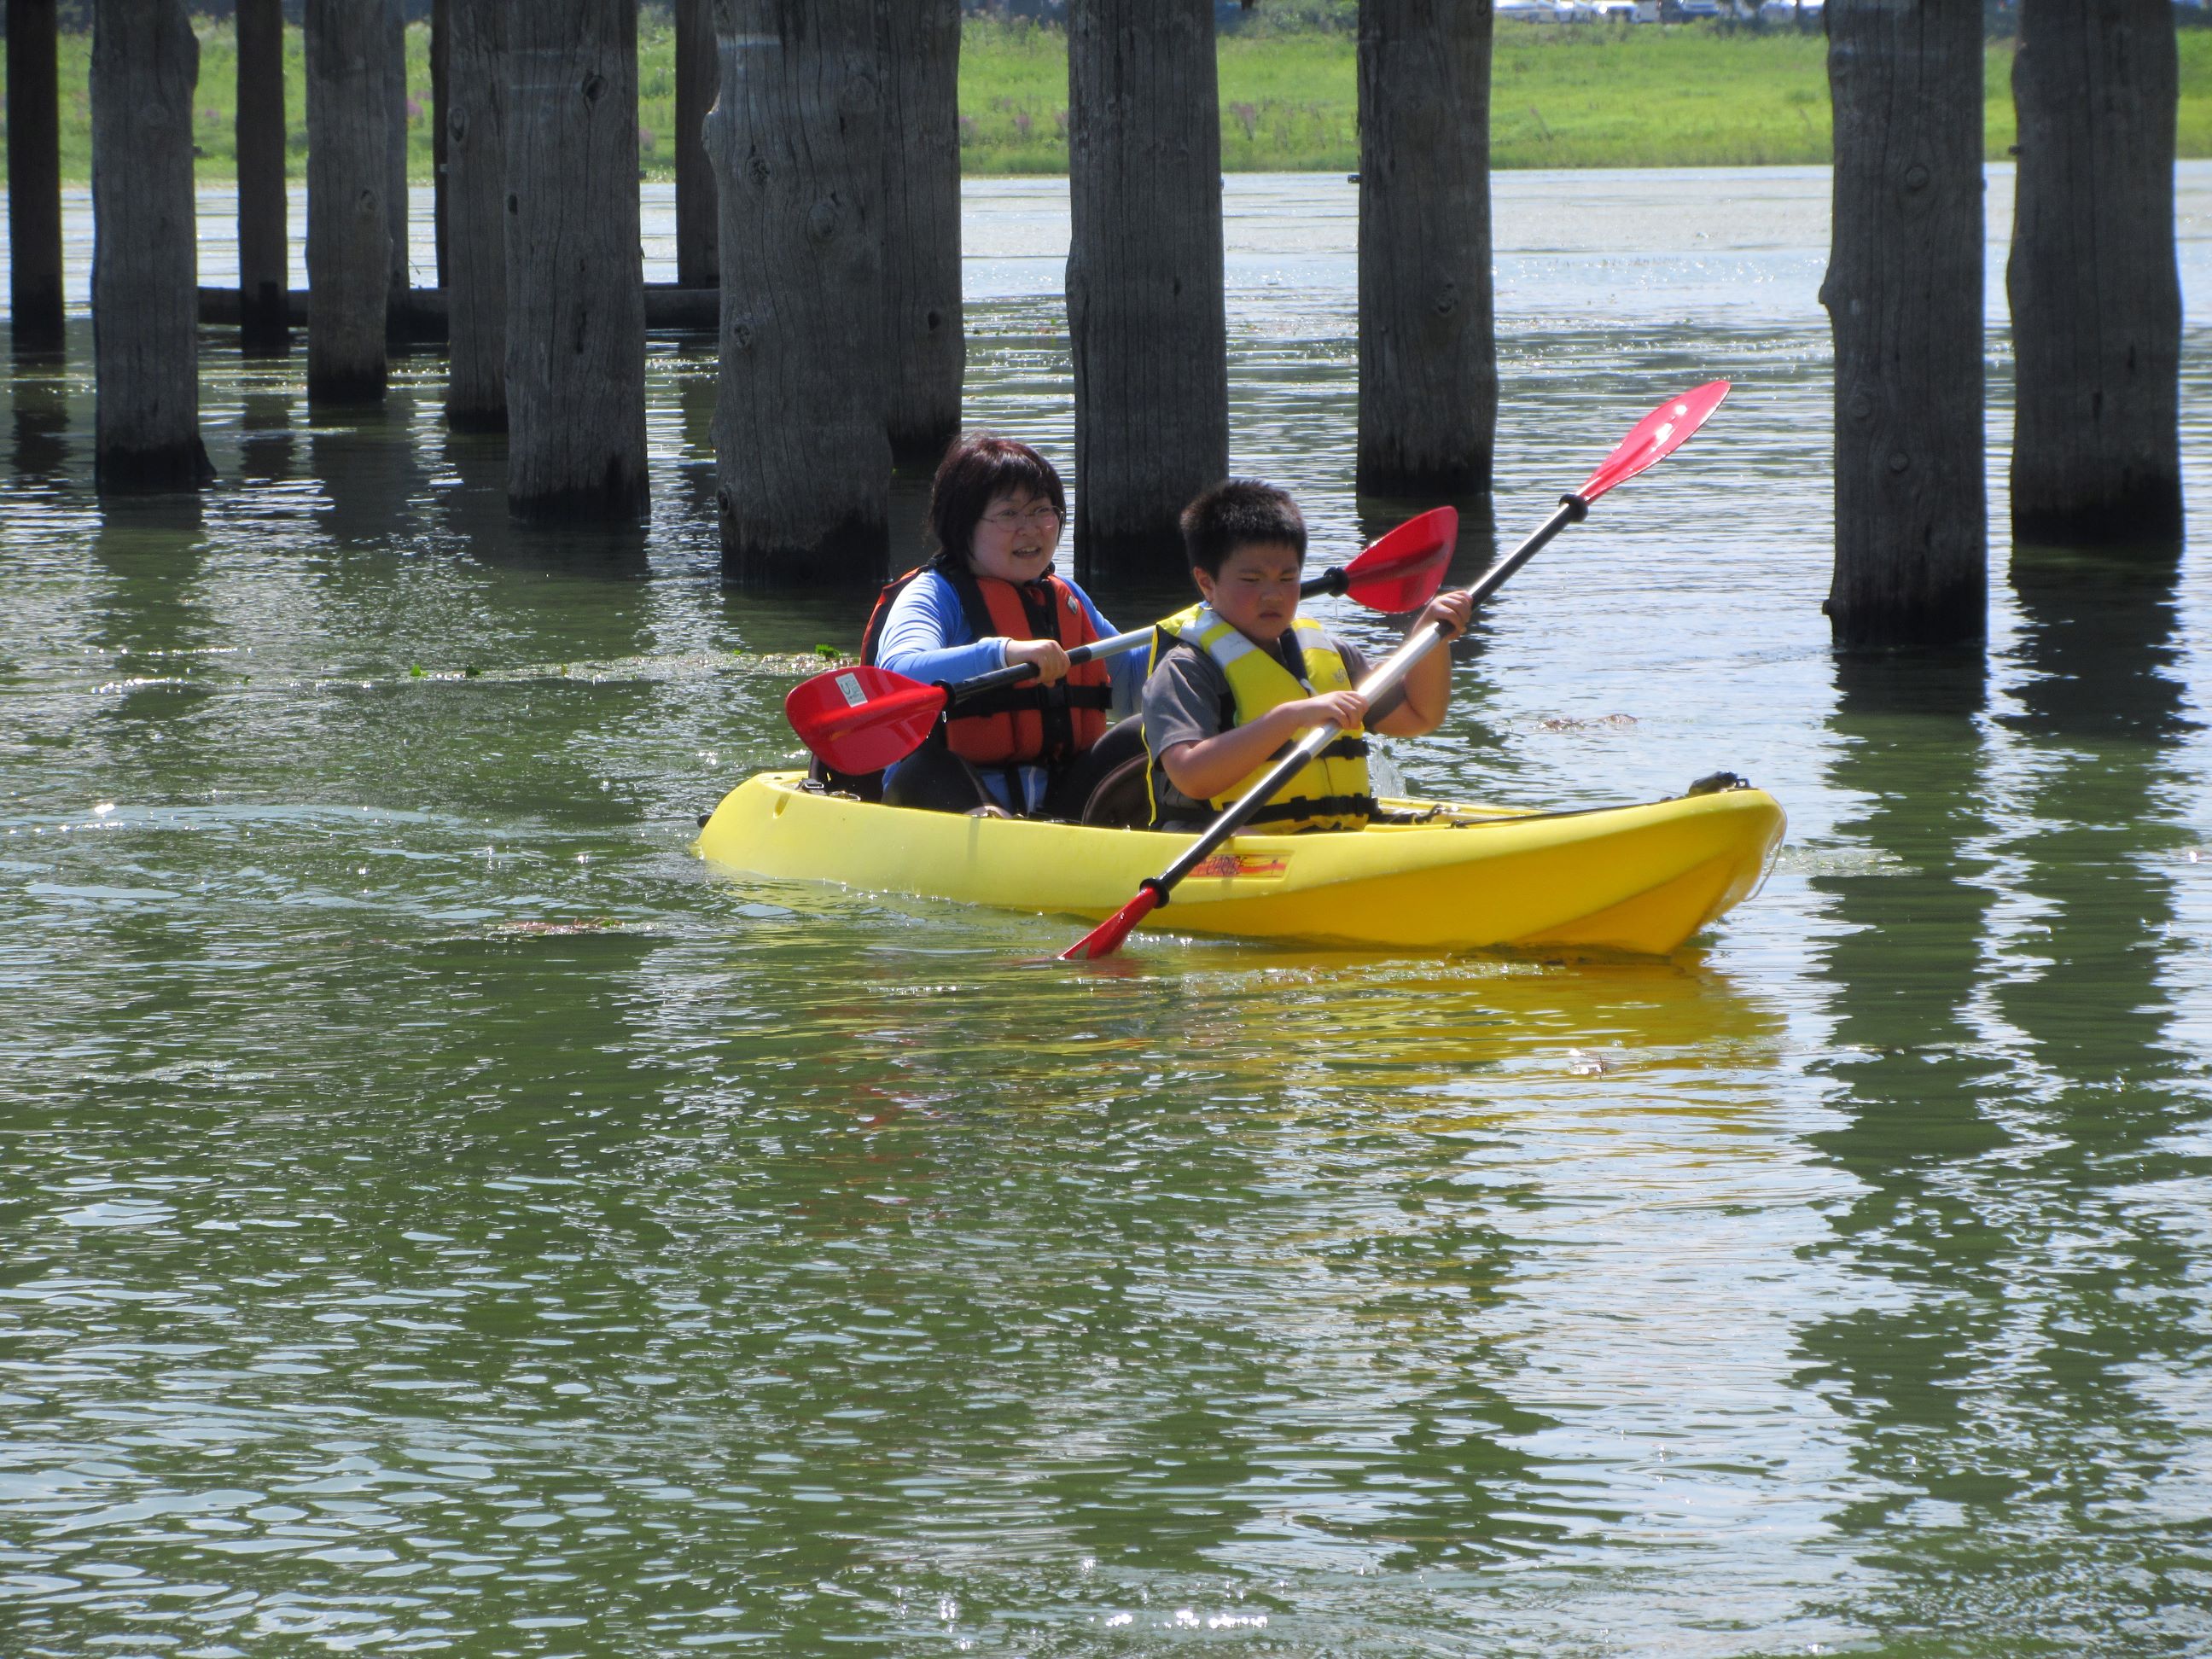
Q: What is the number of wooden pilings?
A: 15